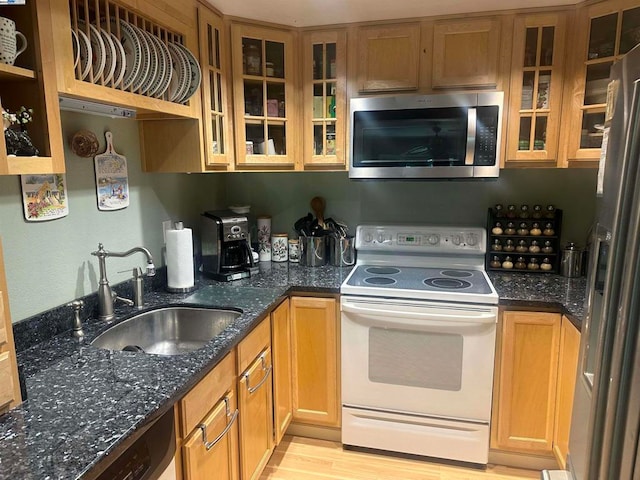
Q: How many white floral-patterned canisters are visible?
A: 3